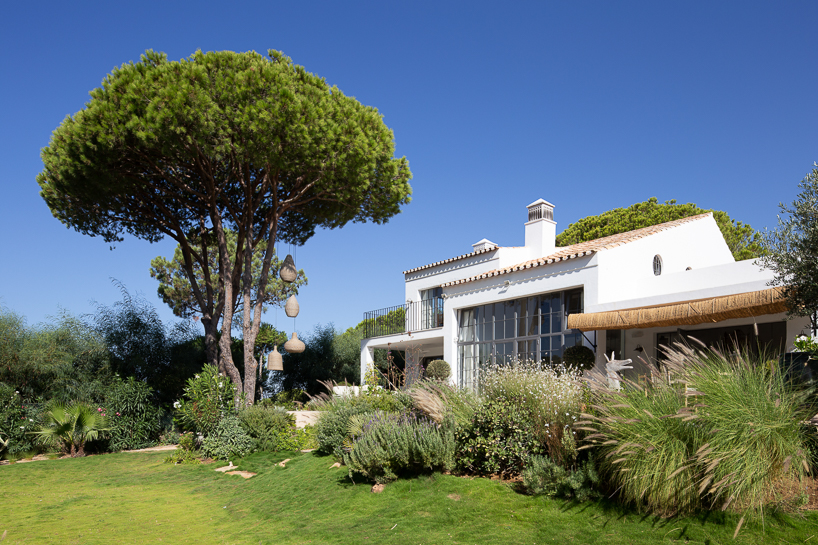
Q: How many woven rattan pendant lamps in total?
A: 4